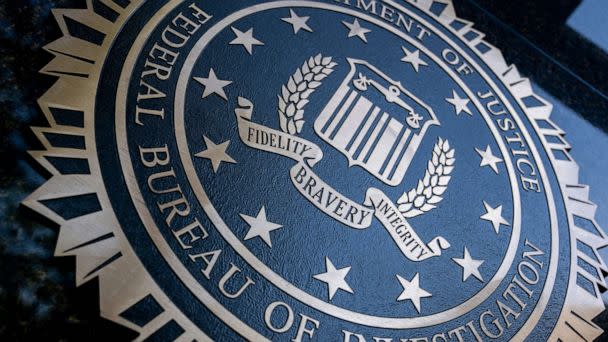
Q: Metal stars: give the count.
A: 13